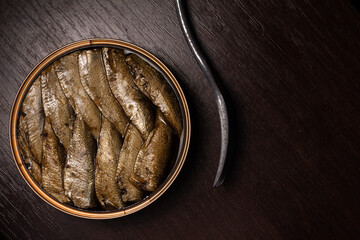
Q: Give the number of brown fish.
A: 12